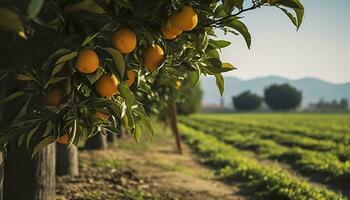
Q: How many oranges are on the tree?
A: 10